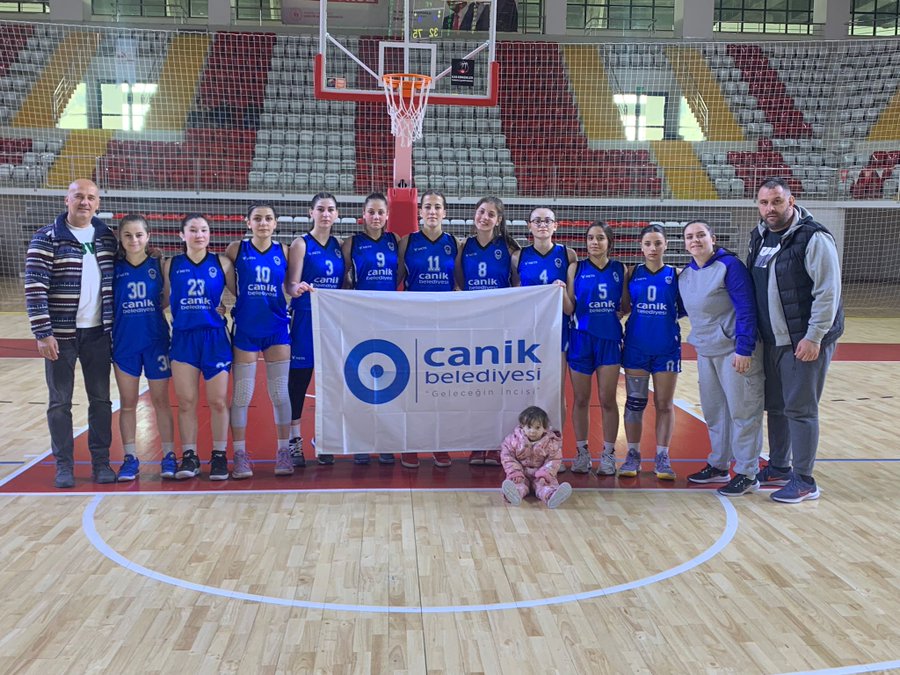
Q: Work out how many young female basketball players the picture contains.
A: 10